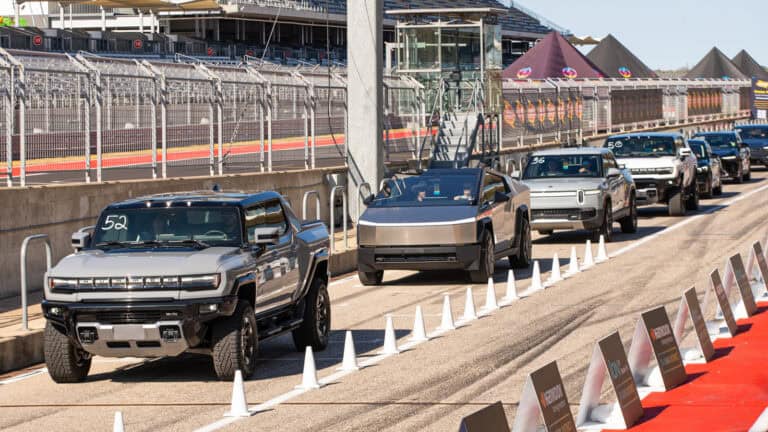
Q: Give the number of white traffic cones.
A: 15